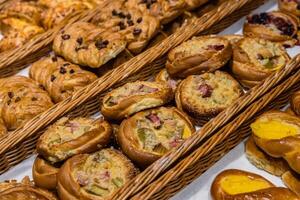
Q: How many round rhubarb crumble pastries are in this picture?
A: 7